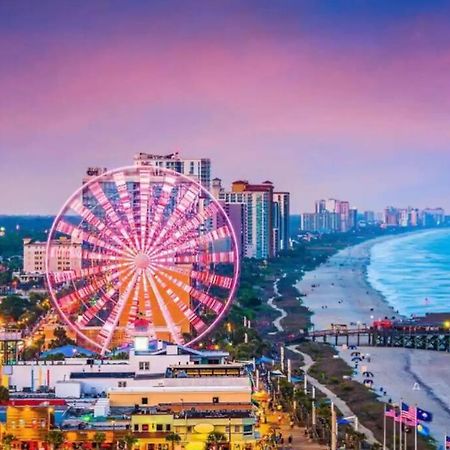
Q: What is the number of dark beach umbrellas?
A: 5